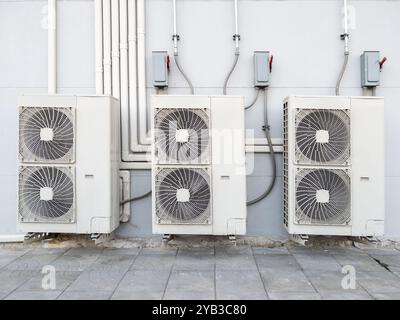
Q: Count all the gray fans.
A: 6